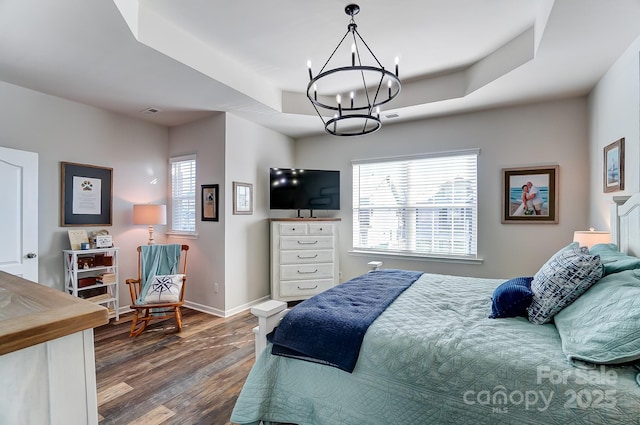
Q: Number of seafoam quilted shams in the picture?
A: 2